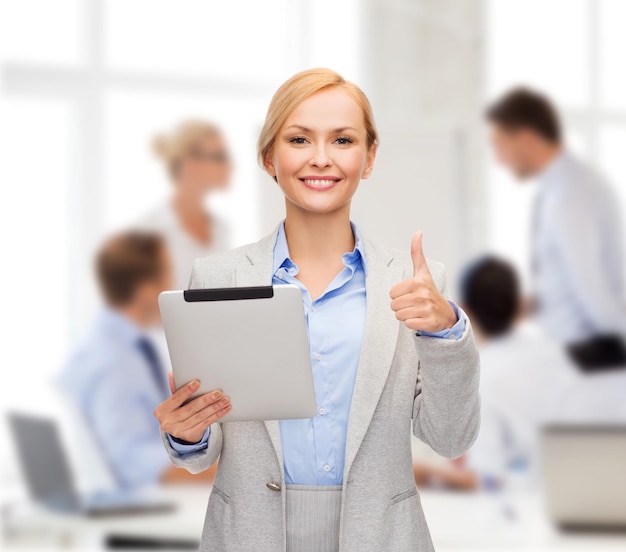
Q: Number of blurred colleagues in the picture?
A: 4